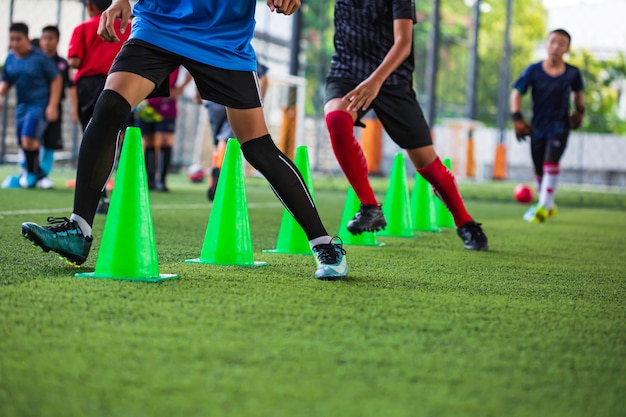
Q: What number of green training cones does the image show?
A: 7